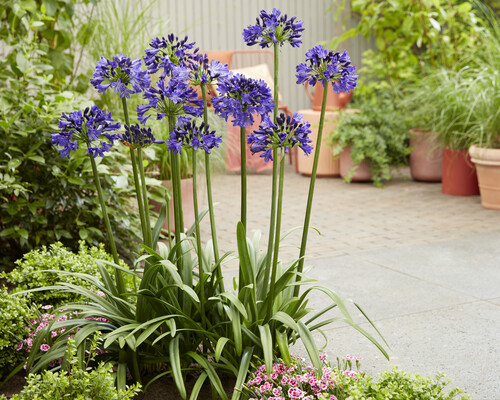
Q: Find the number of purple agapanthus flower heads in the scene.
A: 11